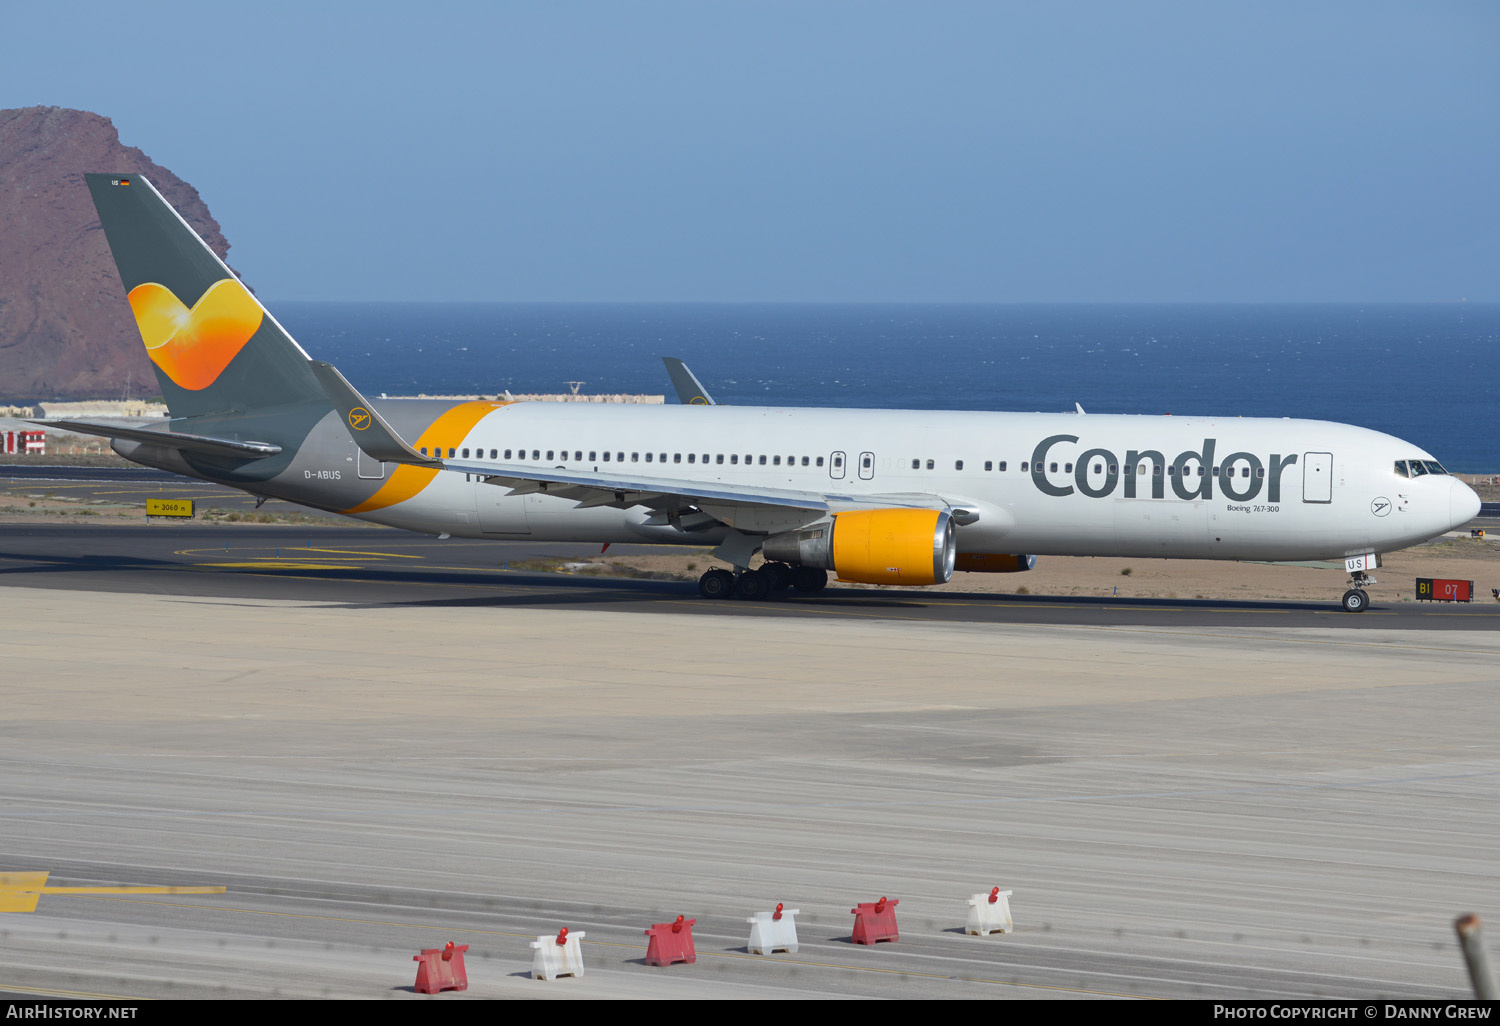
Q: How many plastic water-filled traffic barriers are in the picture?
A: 6